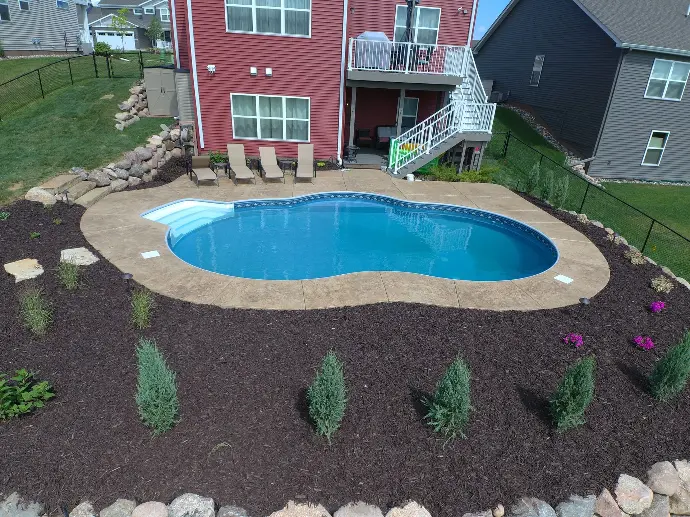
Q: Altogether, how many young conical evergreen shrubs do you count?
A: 5